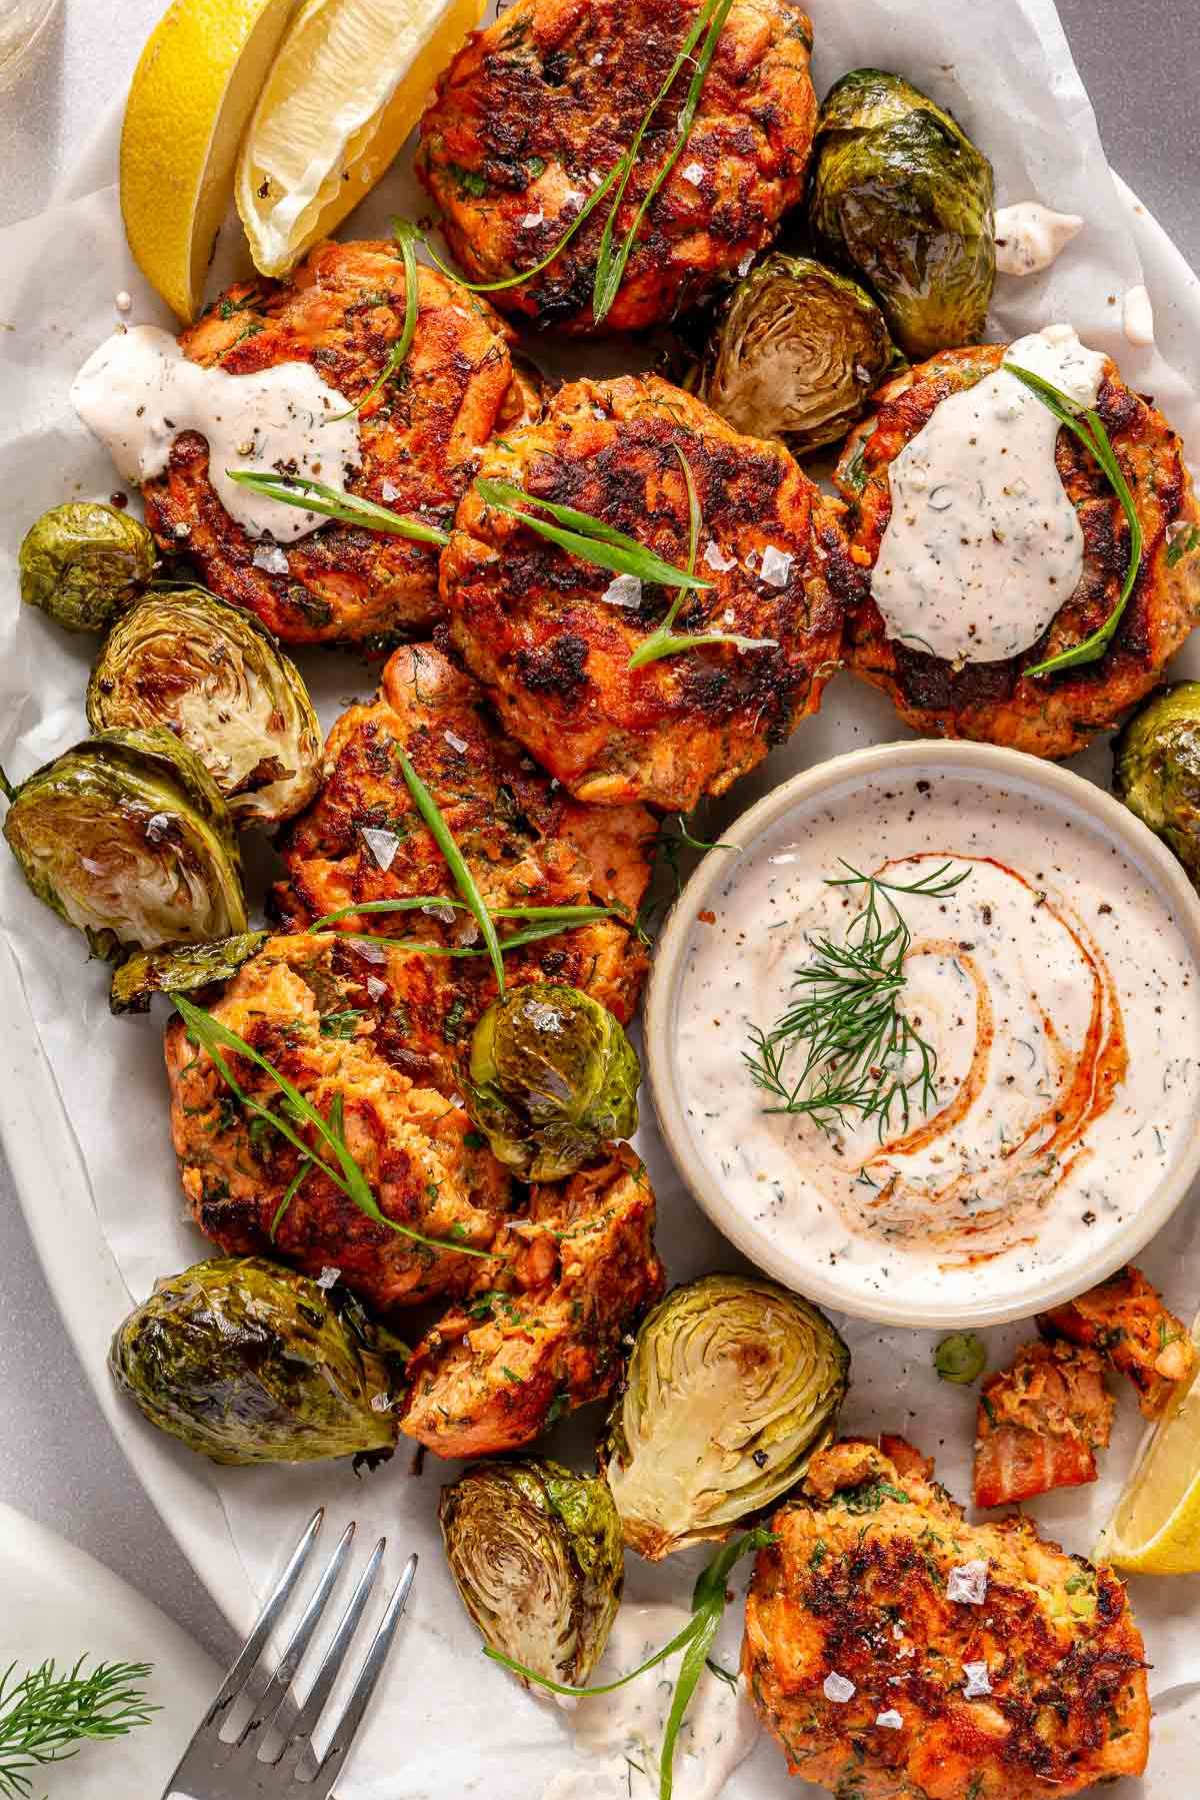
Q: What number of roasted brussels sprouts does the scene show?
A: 10